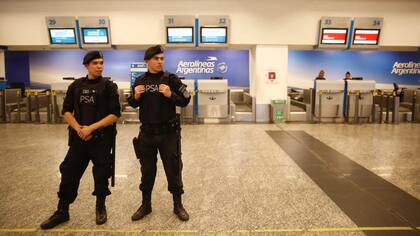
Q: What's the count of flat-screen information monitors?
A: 6